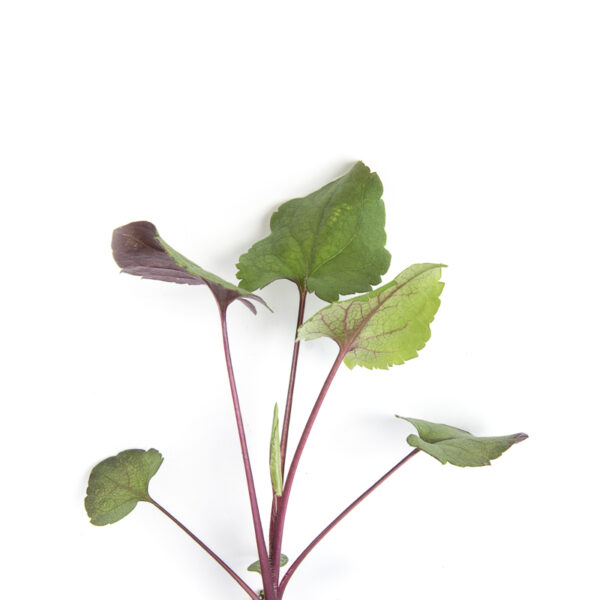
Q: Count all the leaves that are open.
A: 5